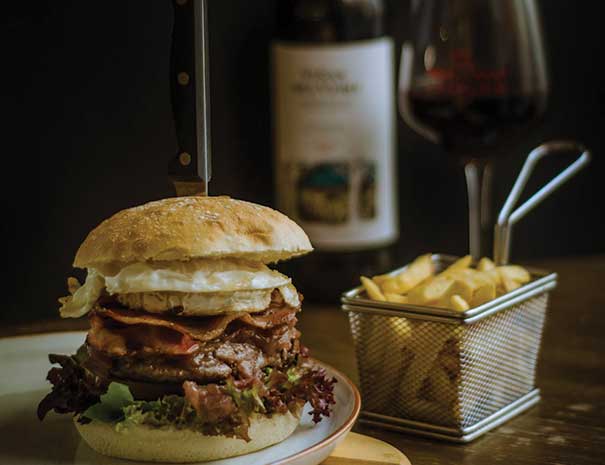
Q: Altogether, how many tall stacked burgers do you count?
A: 1